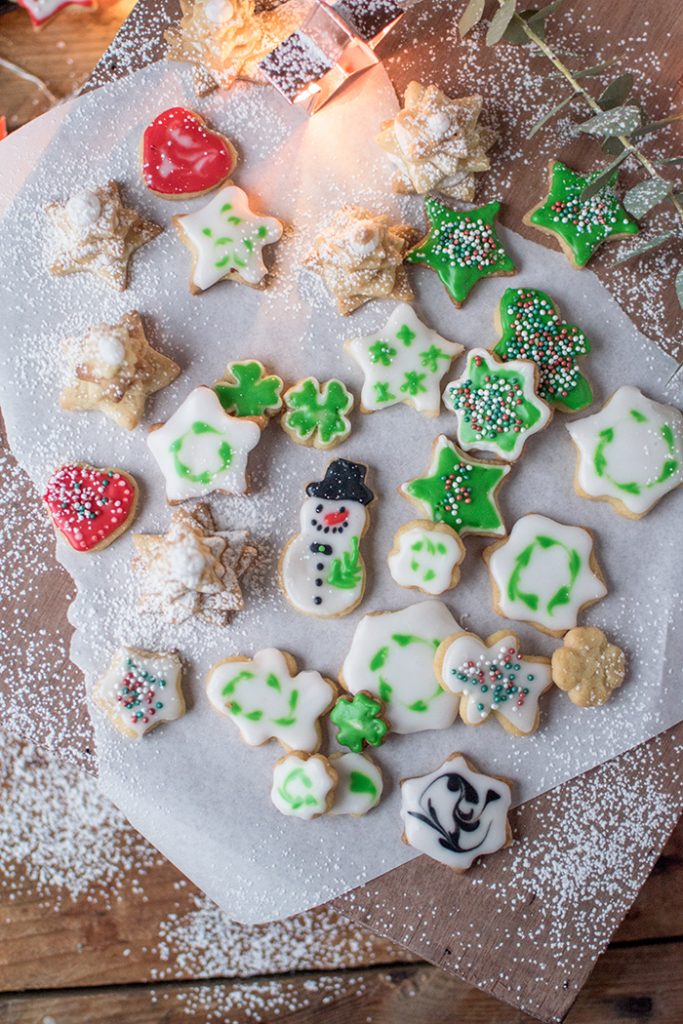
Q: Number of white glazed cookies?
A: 14